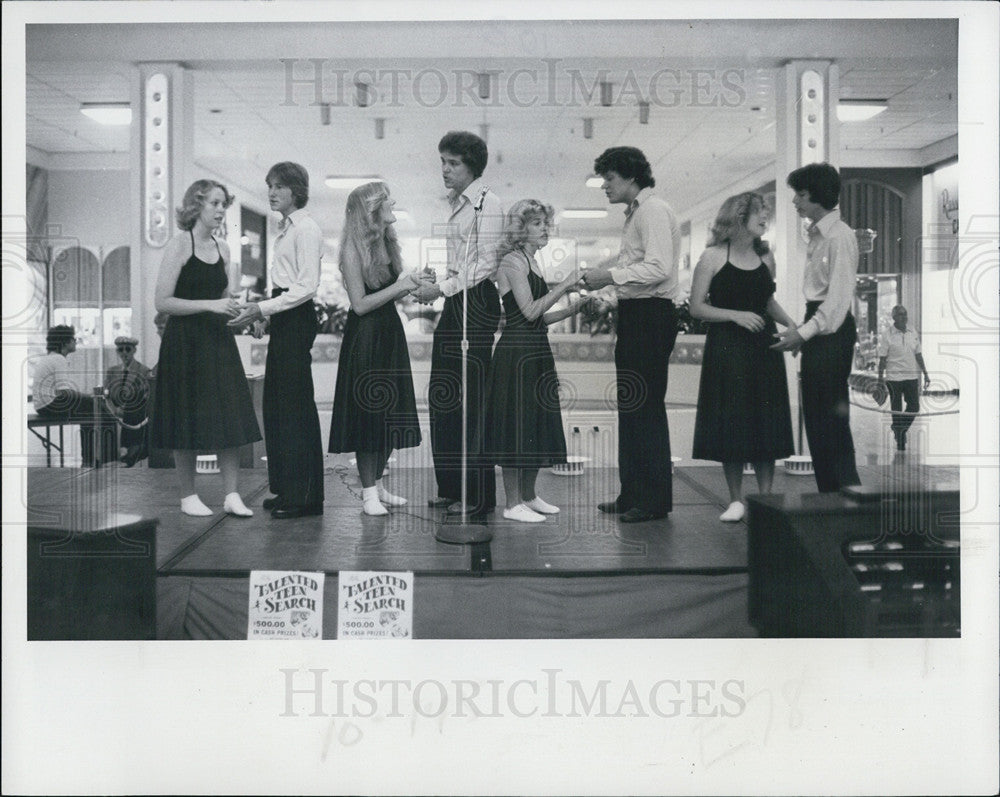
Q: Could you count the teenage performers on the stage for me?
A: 8